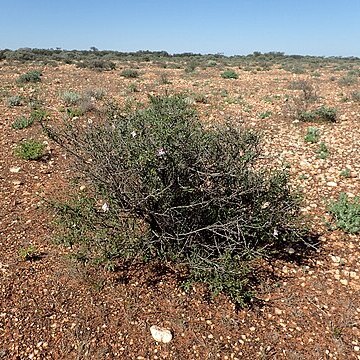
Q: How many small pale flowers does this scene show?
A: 4